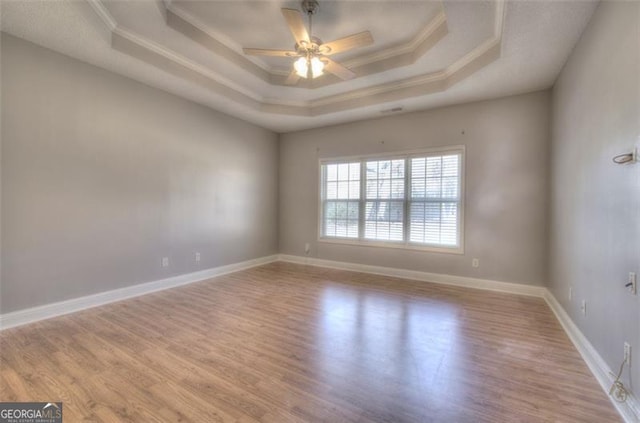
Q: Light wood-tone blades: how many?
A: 5